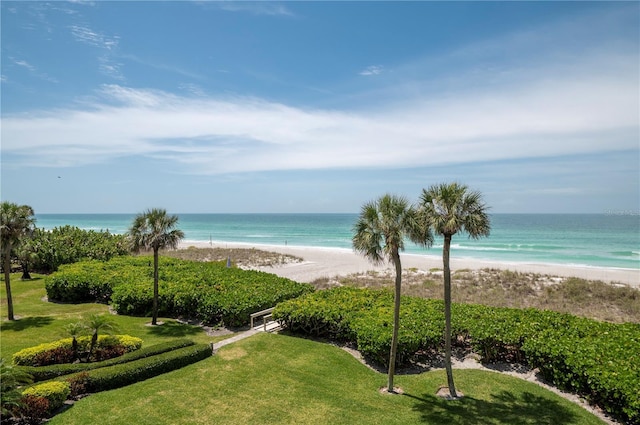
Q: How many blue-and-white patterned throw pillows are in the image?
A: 0